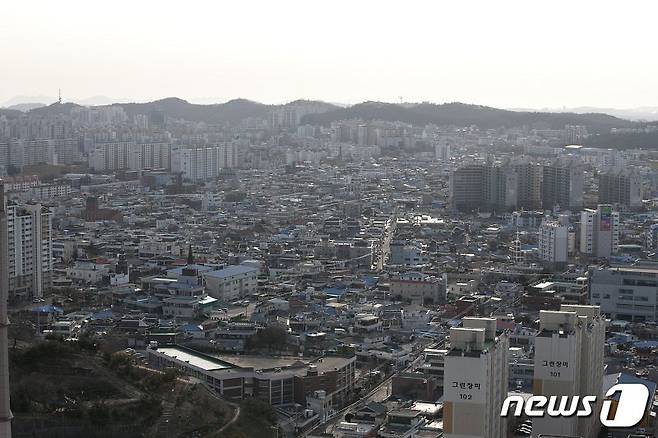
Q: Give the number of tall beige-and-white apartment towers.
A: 2